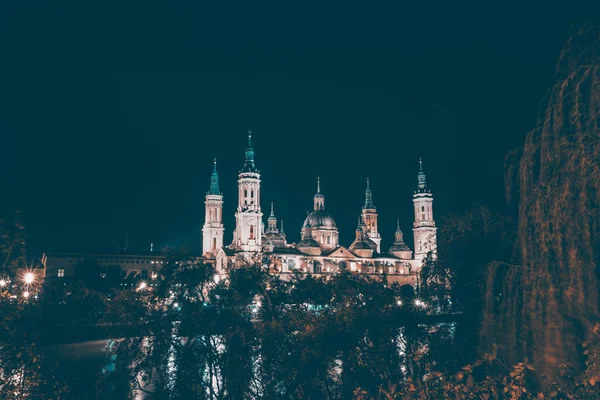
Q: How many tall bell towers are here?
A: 4